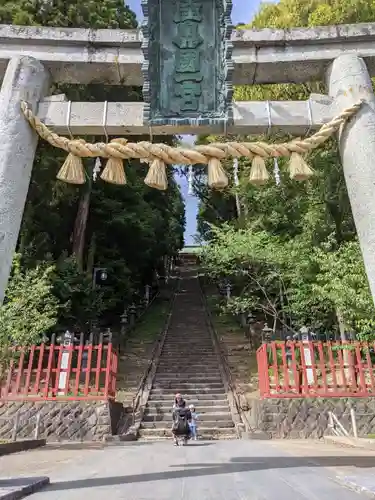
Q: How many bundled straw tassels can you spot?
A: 6